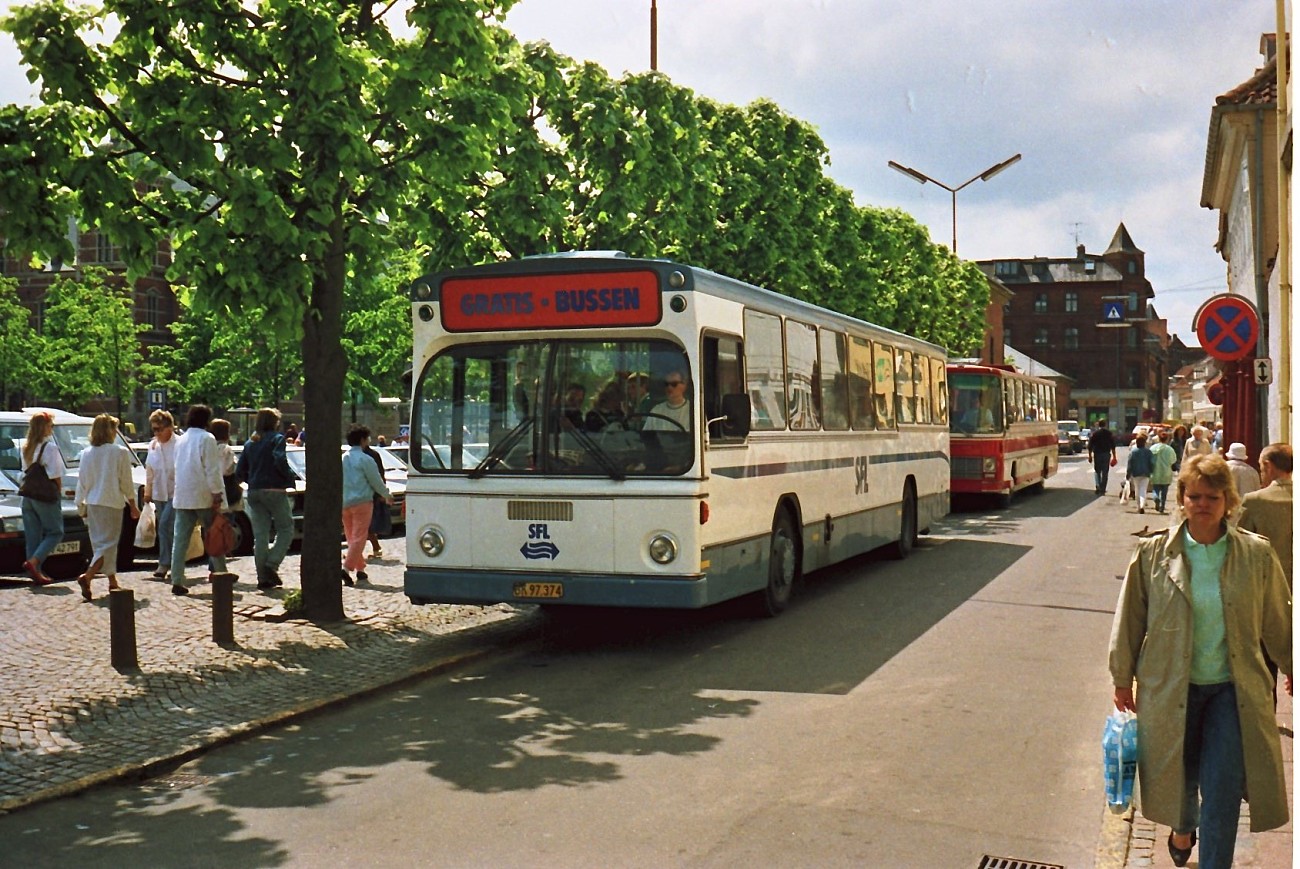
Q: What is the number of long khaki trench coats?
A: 1